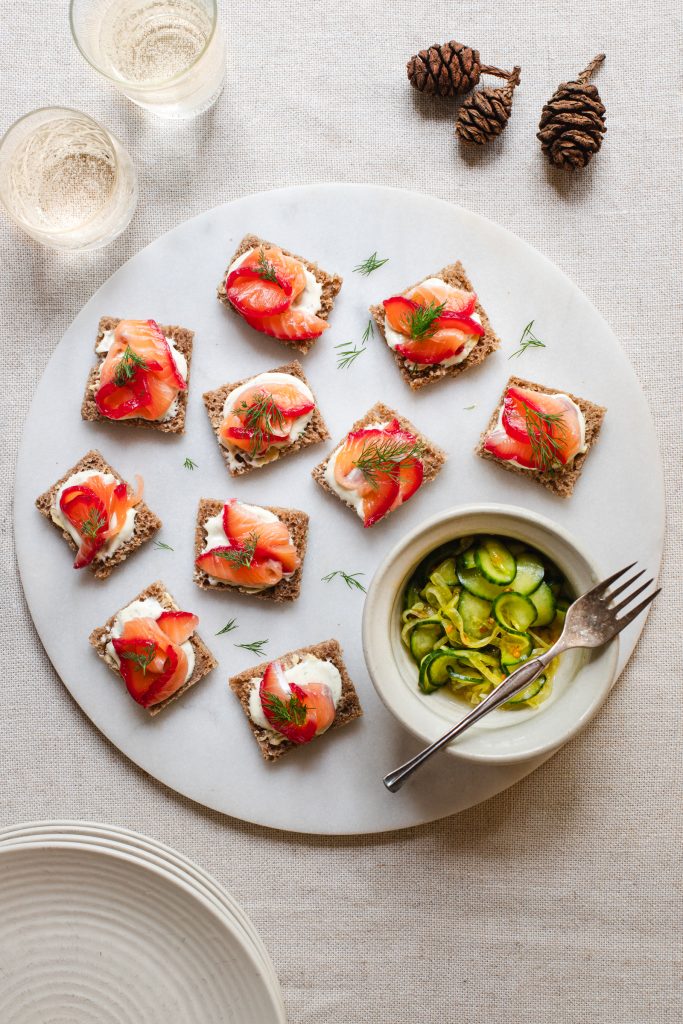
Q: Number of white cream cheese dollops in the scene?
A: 10